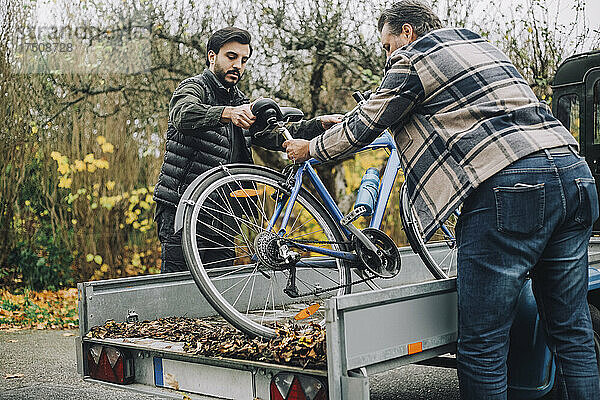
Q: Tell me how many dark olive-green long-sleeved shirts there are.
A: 1